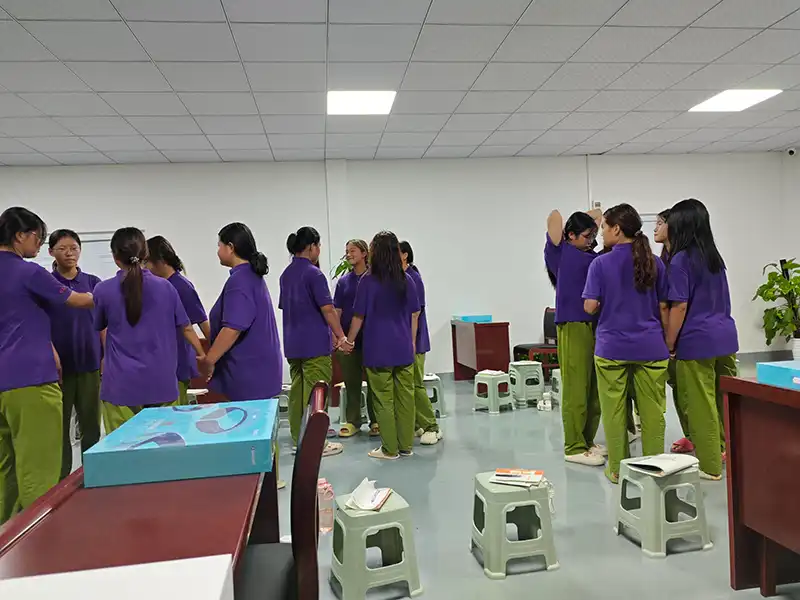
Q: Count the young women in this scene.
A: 13